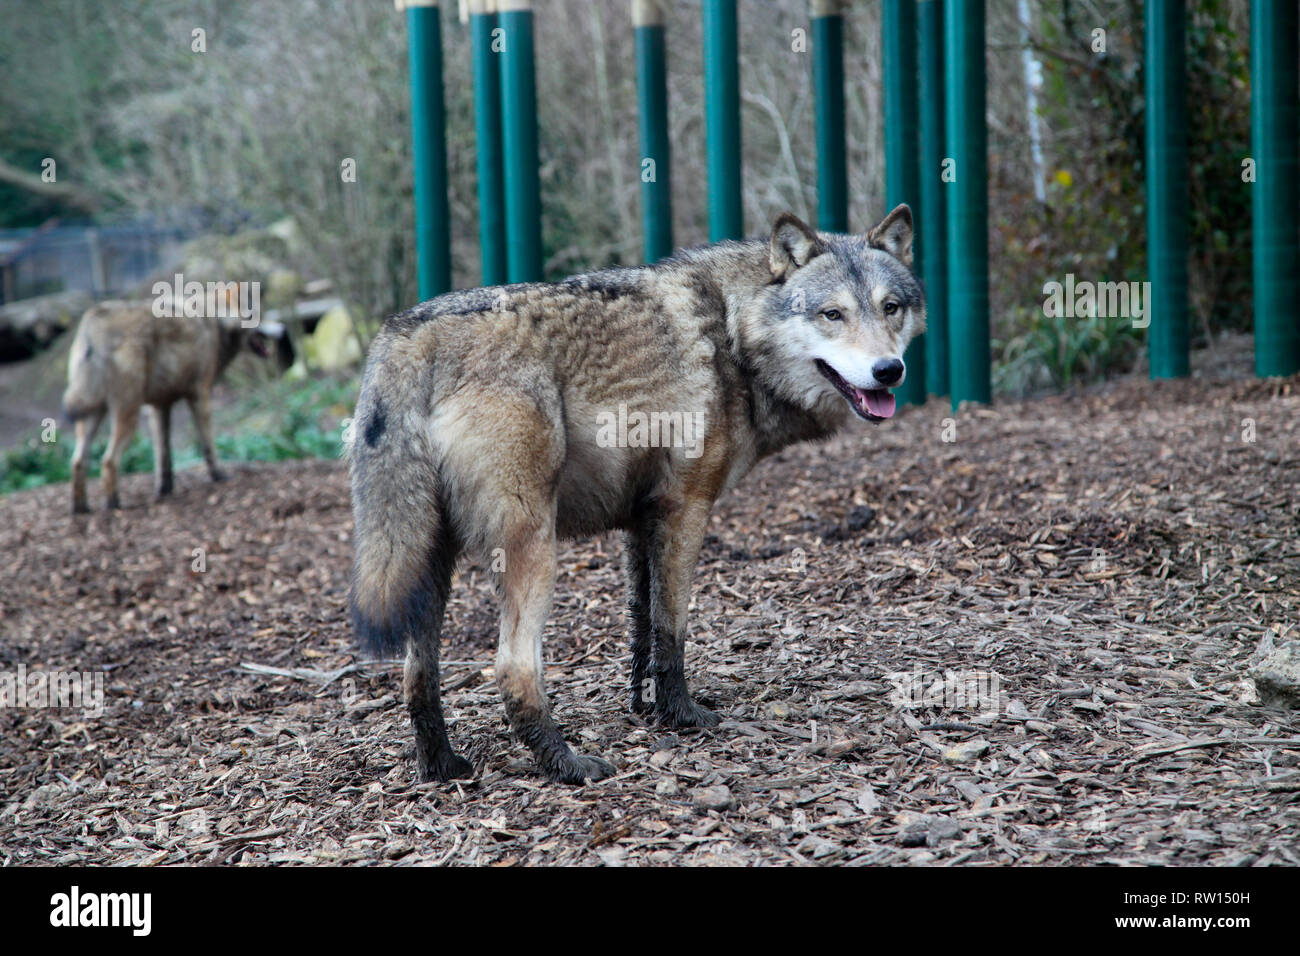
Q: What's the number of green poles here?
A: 11